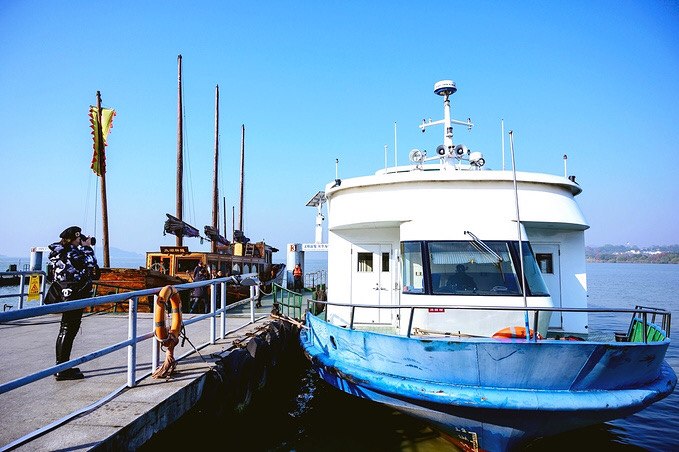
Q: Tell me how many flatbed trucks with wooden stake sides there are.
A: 0